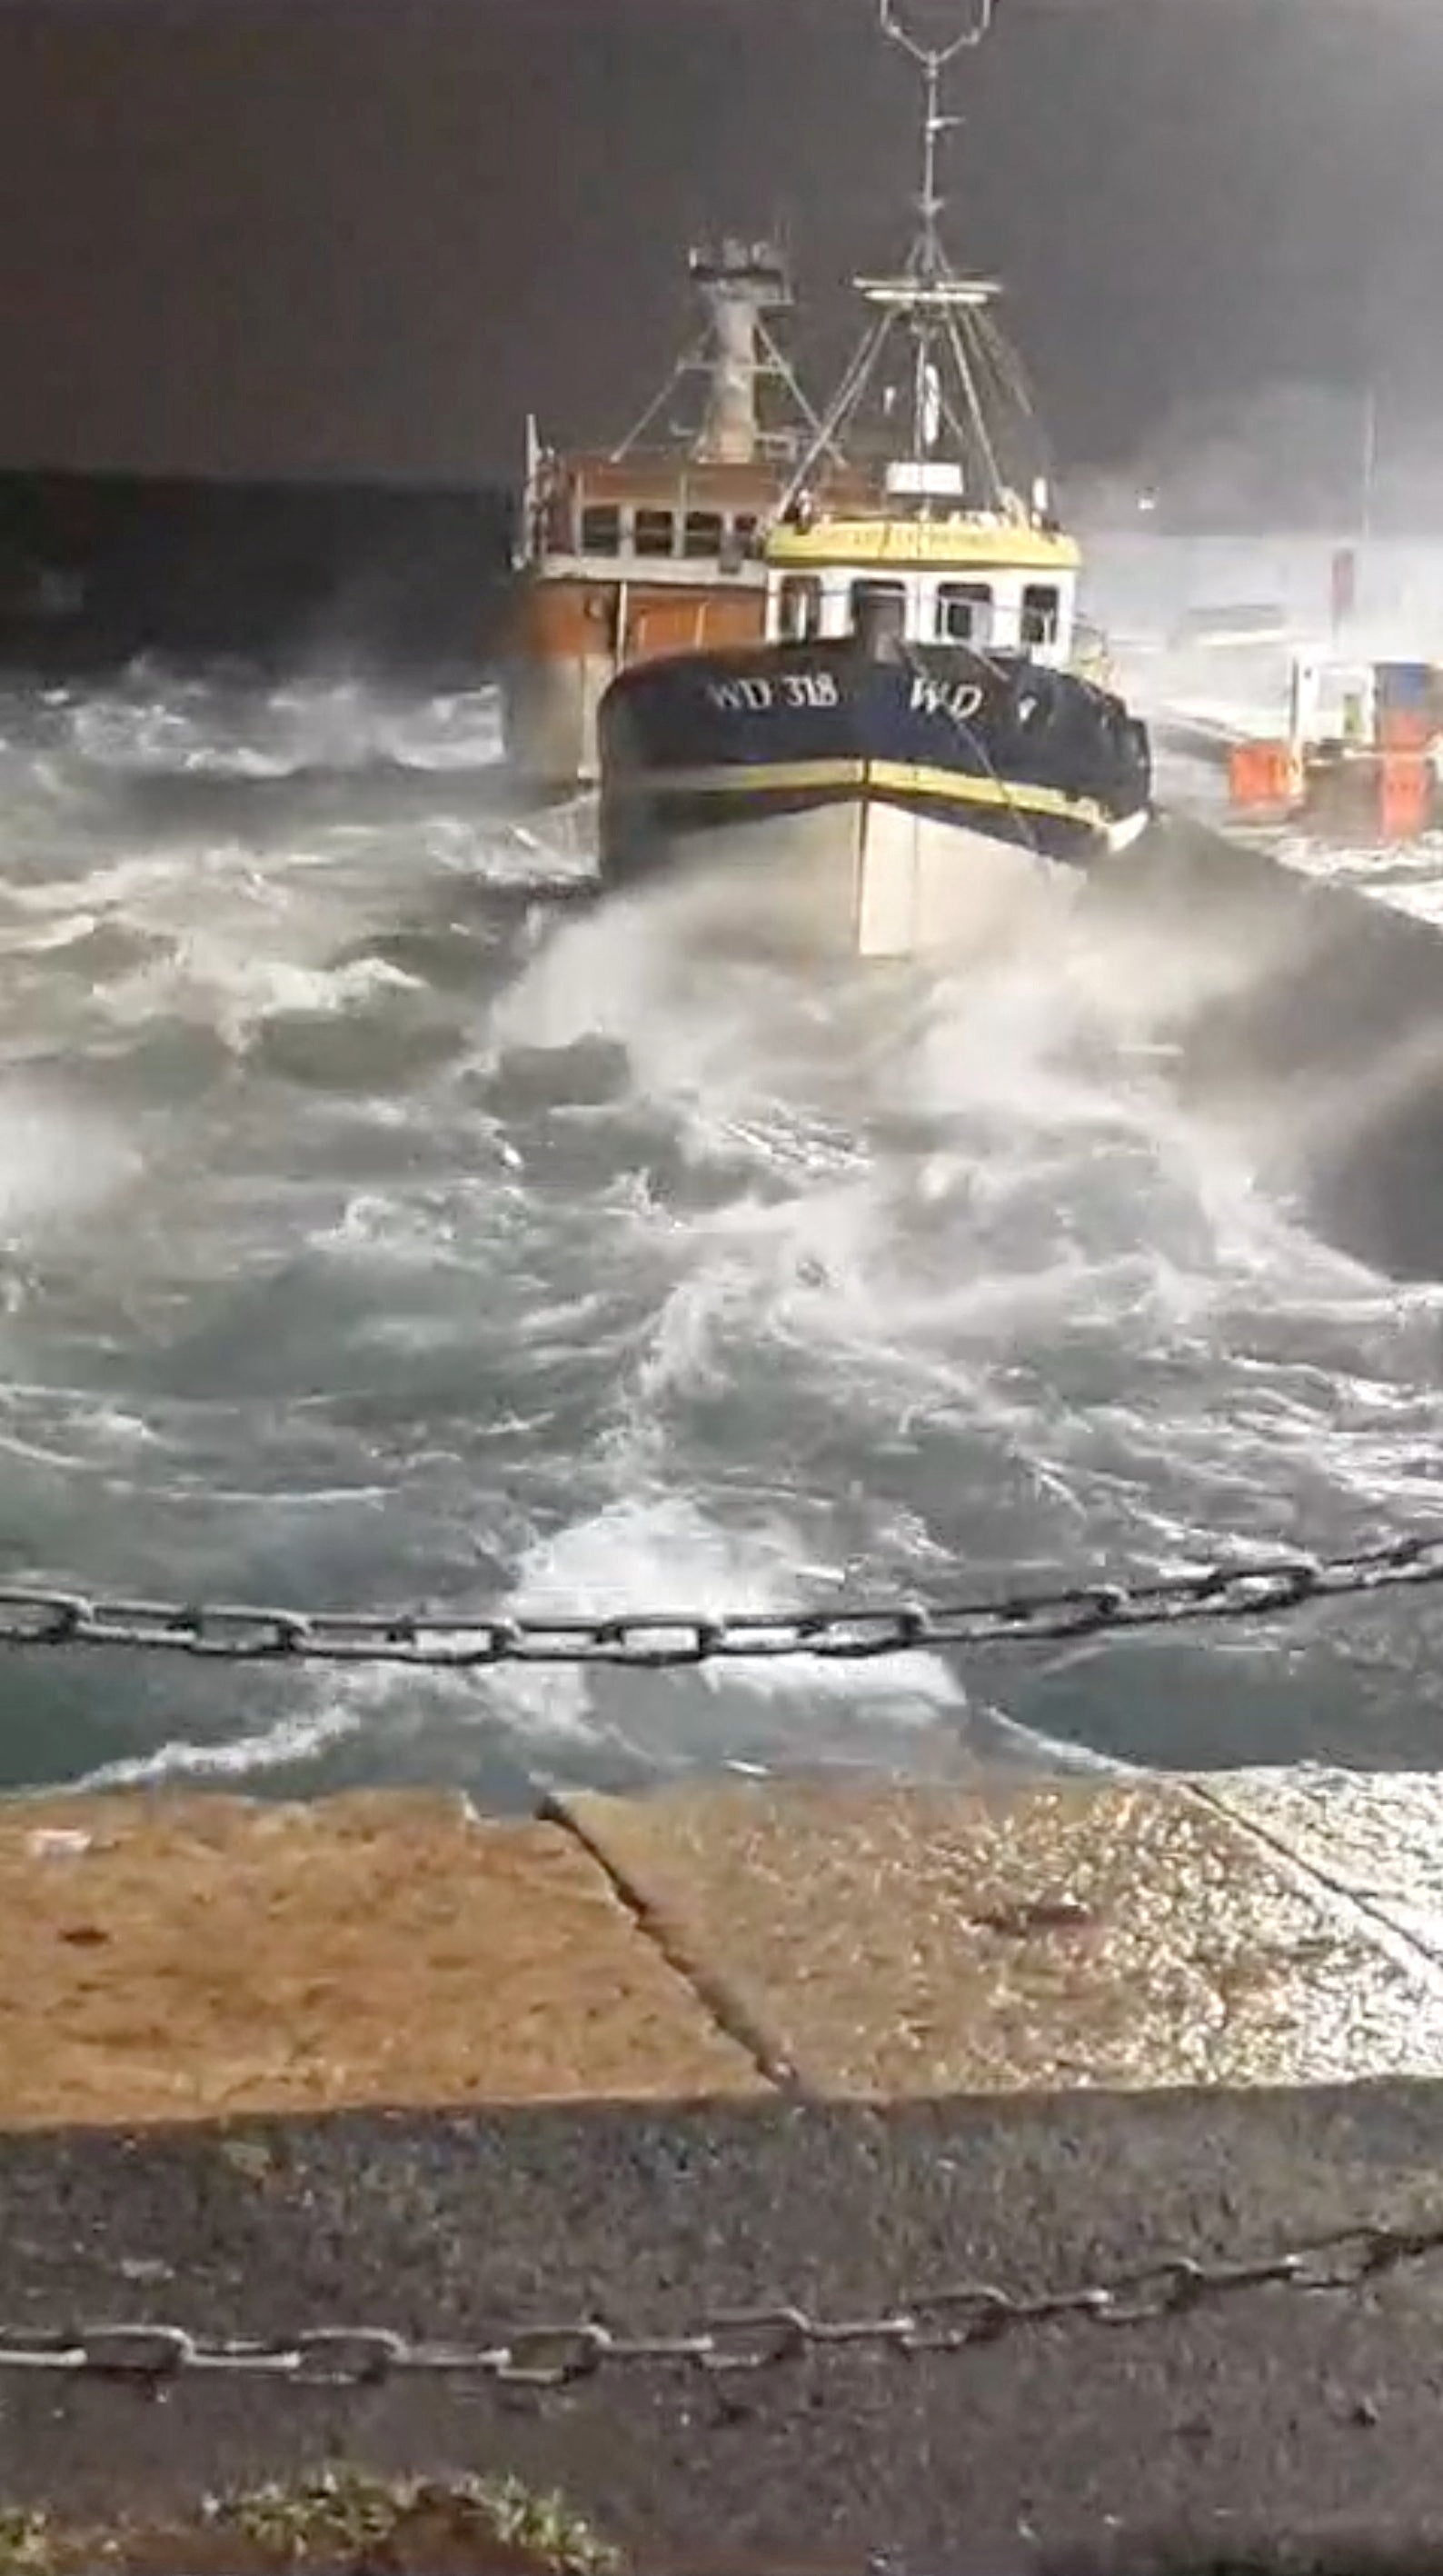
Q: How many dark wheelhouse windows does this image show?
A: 8